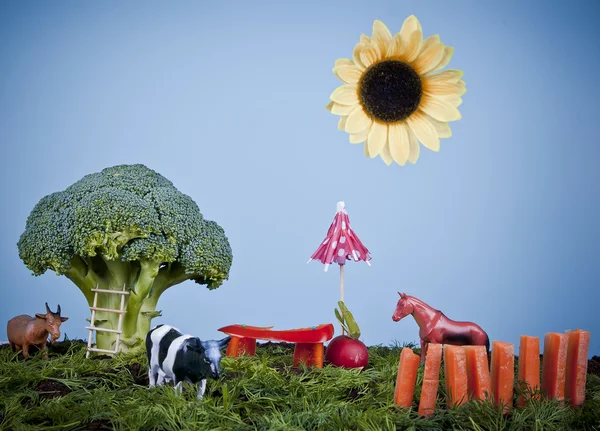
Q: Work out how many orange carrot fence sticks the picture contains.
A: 8